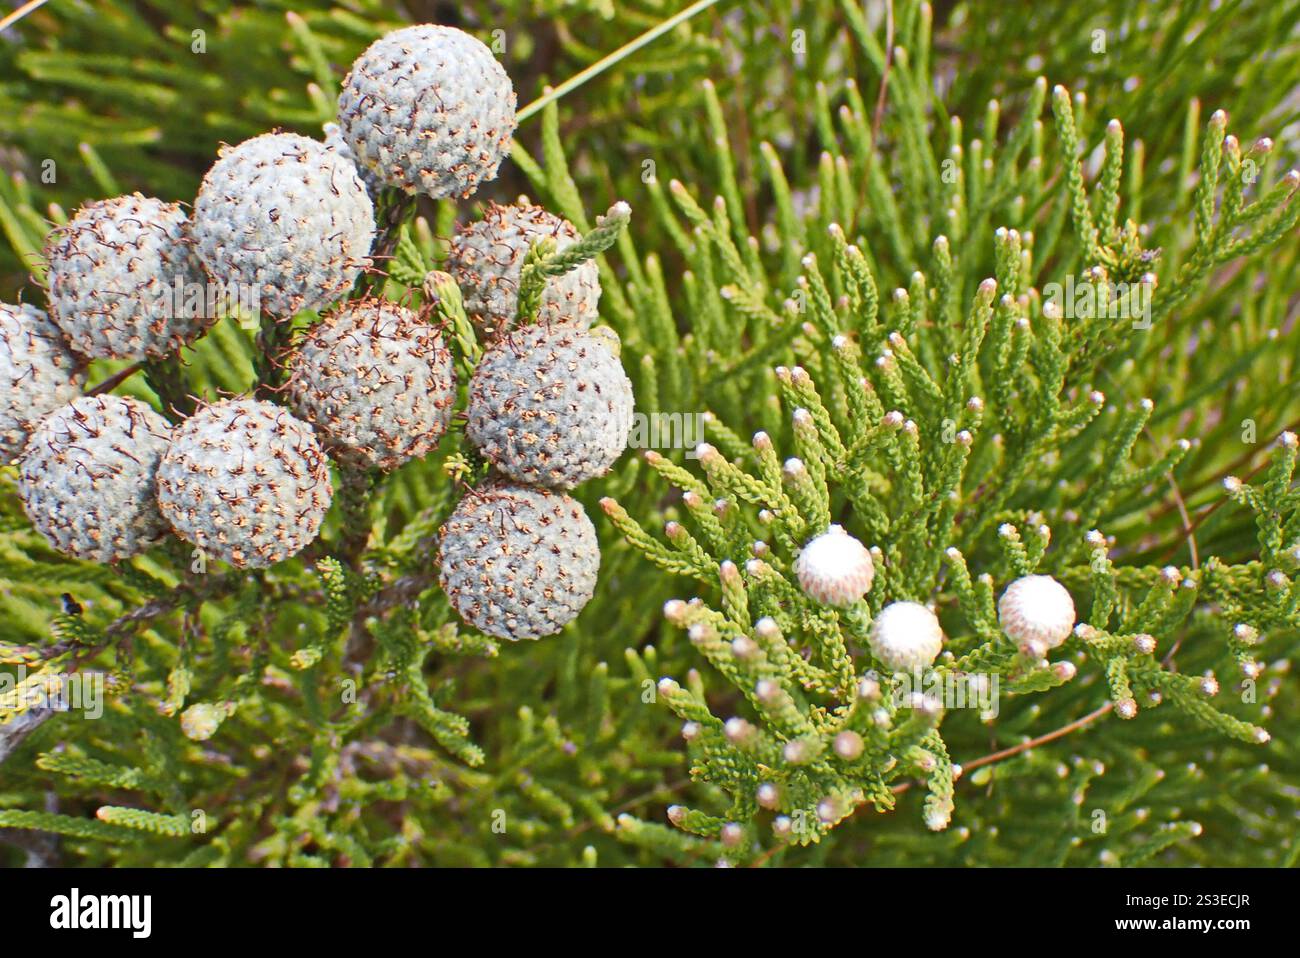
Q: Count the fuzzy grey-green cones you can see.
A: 10